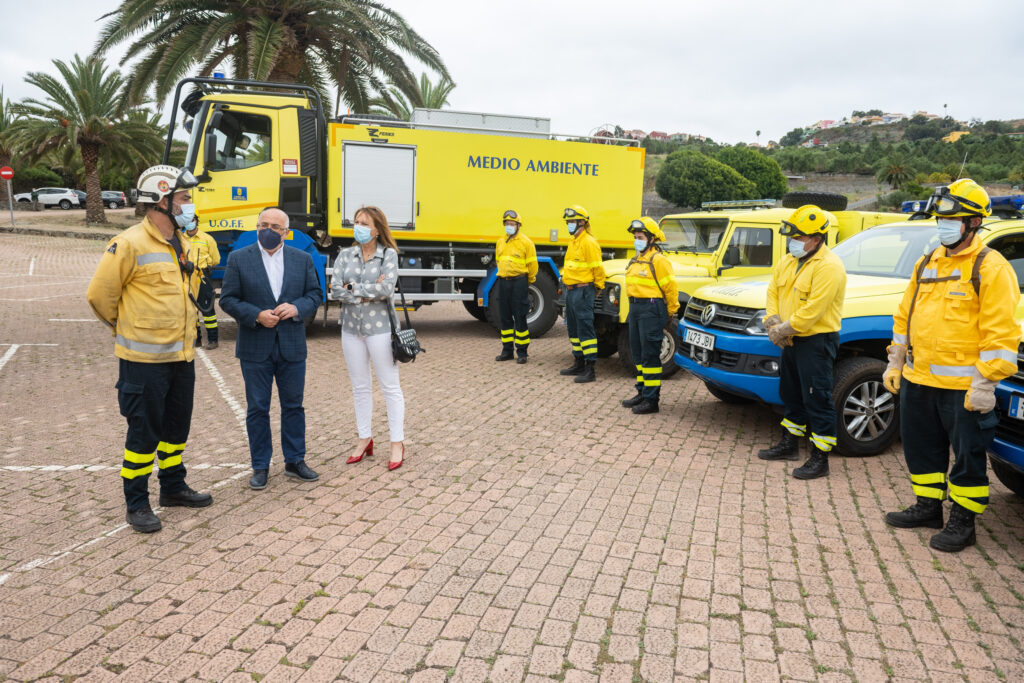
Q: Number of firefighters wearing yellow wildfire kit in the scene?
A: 7